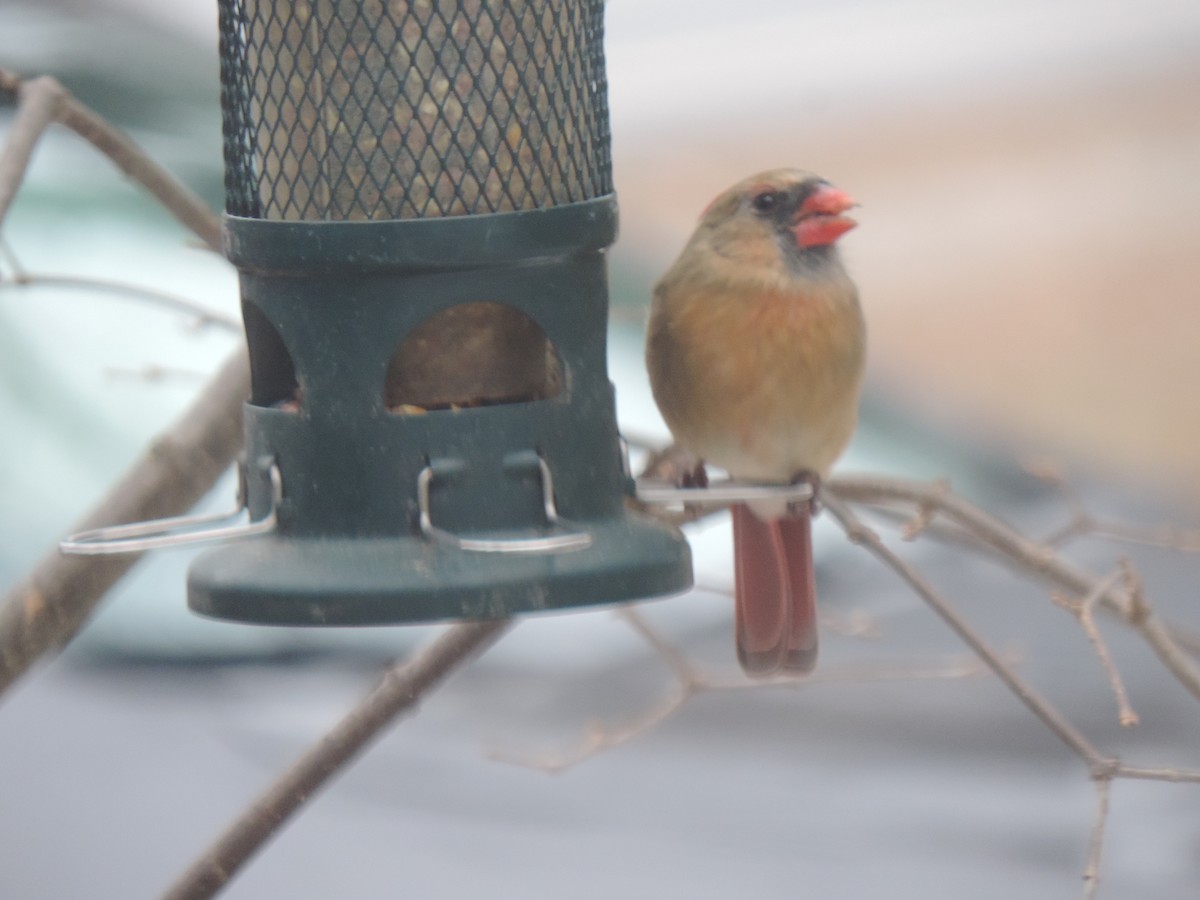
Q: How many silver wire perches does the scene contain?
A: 3